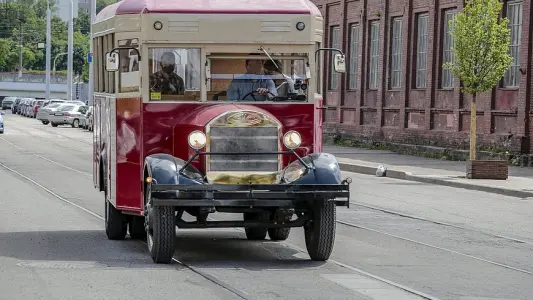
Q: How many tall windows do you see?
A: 7